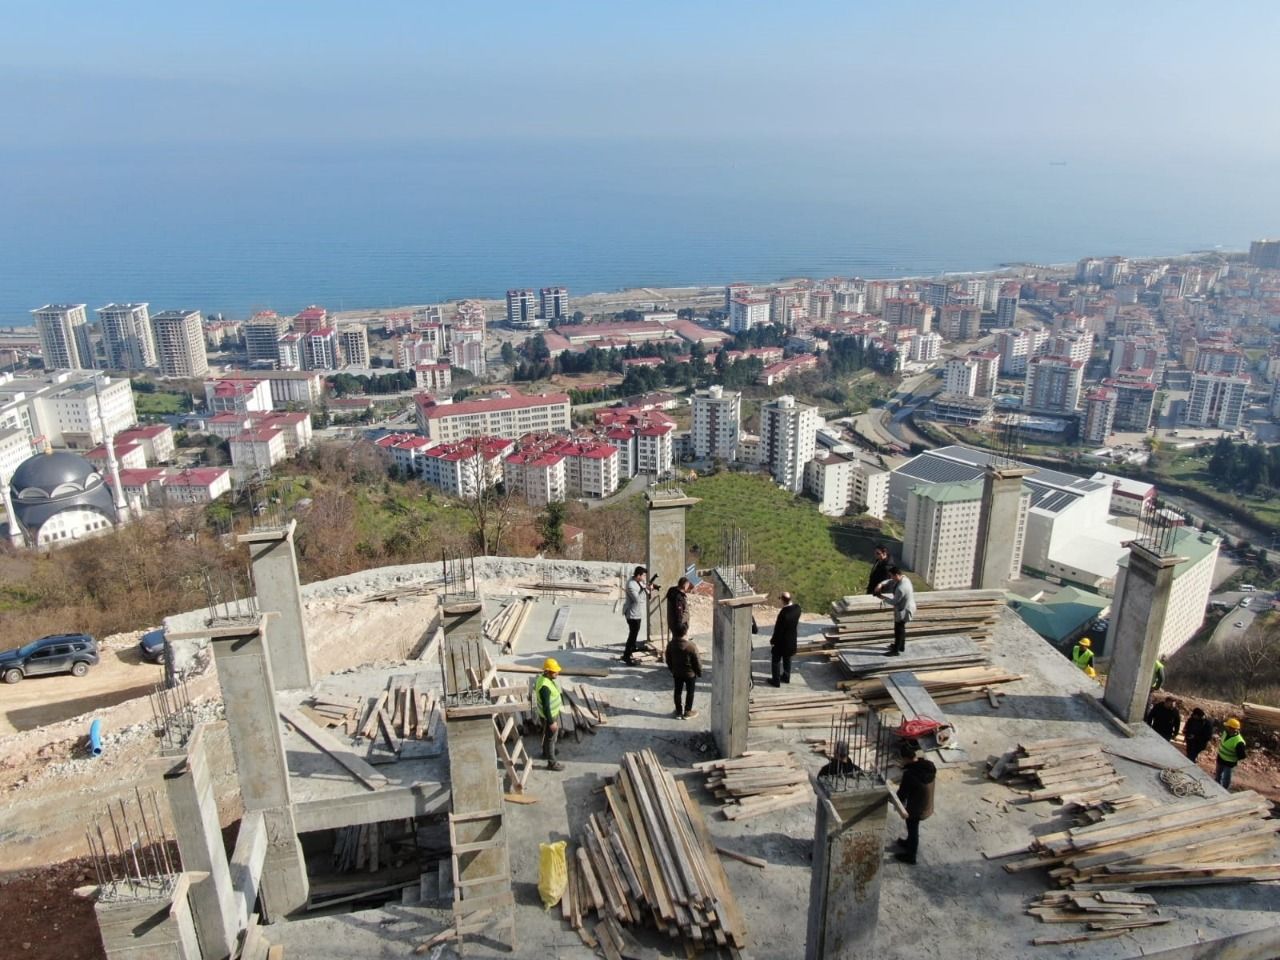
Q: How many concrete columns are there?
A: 11